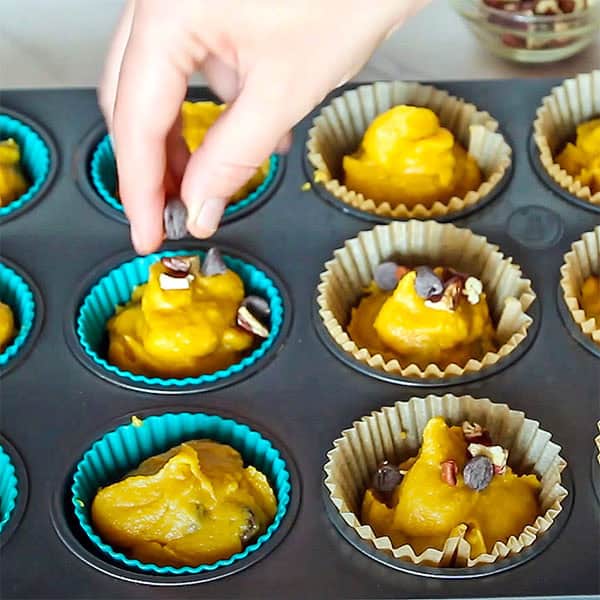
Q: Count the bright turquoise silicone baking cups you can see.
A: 6